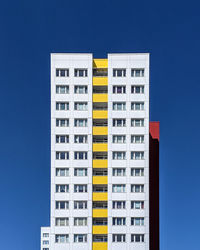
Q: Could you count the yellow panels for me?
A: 12